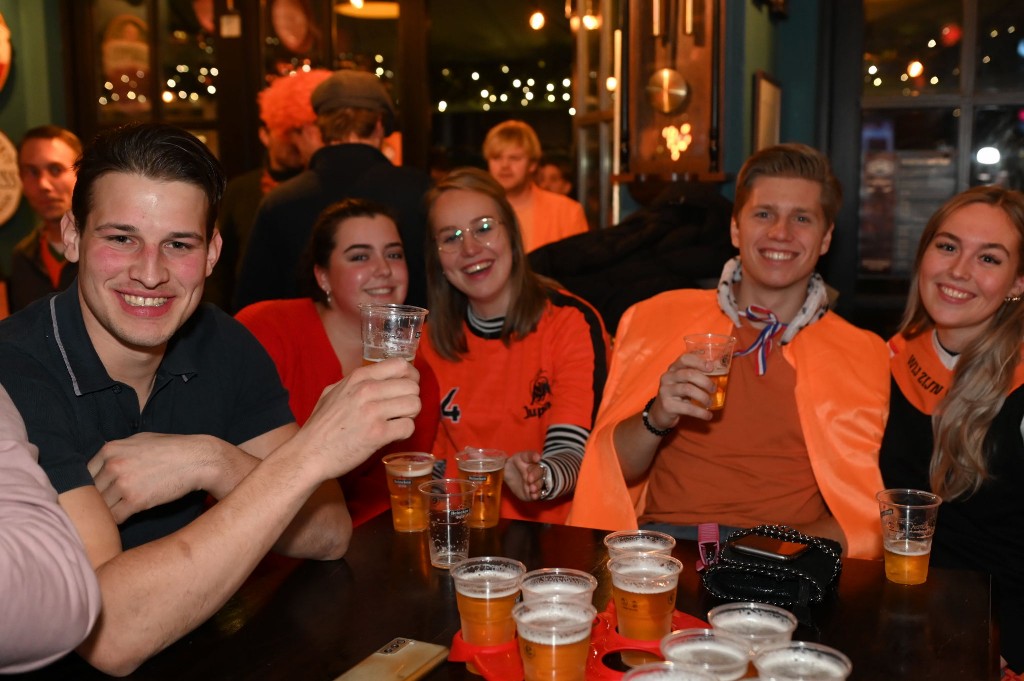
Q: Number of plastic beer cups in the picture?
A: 15